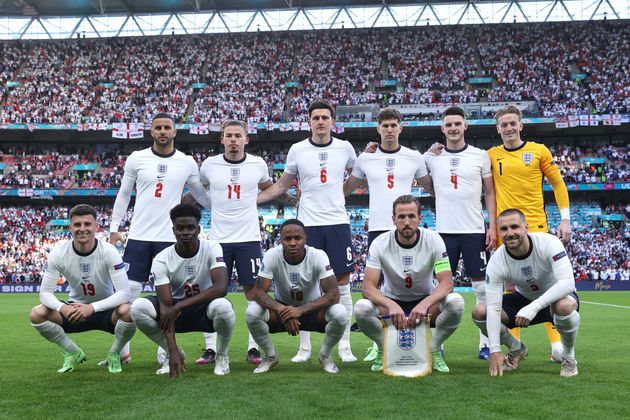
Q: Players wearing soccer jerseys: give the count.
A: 11